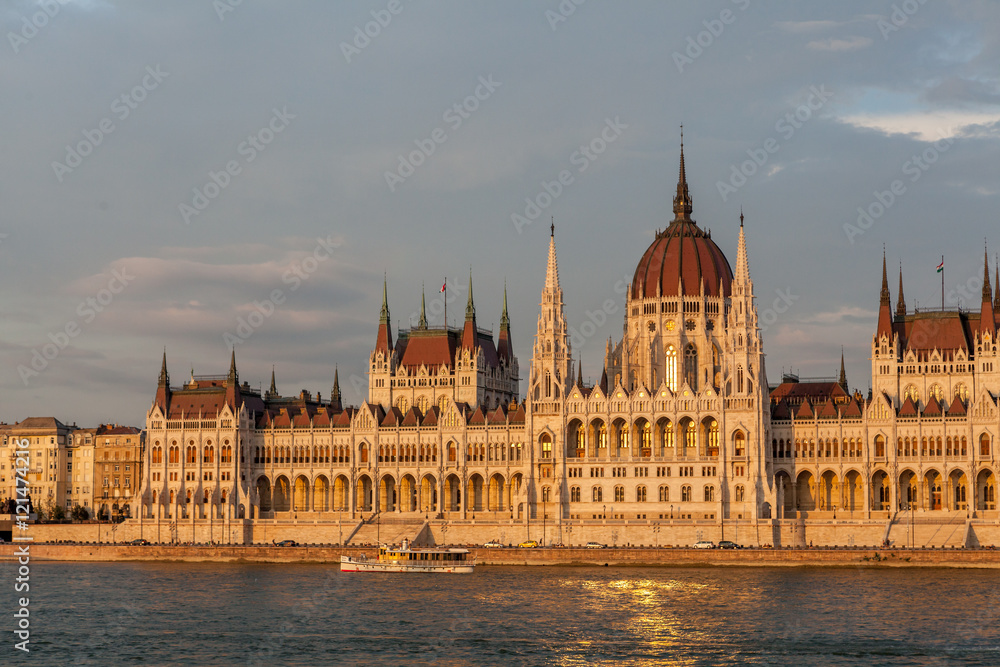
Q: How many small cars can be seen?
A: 7